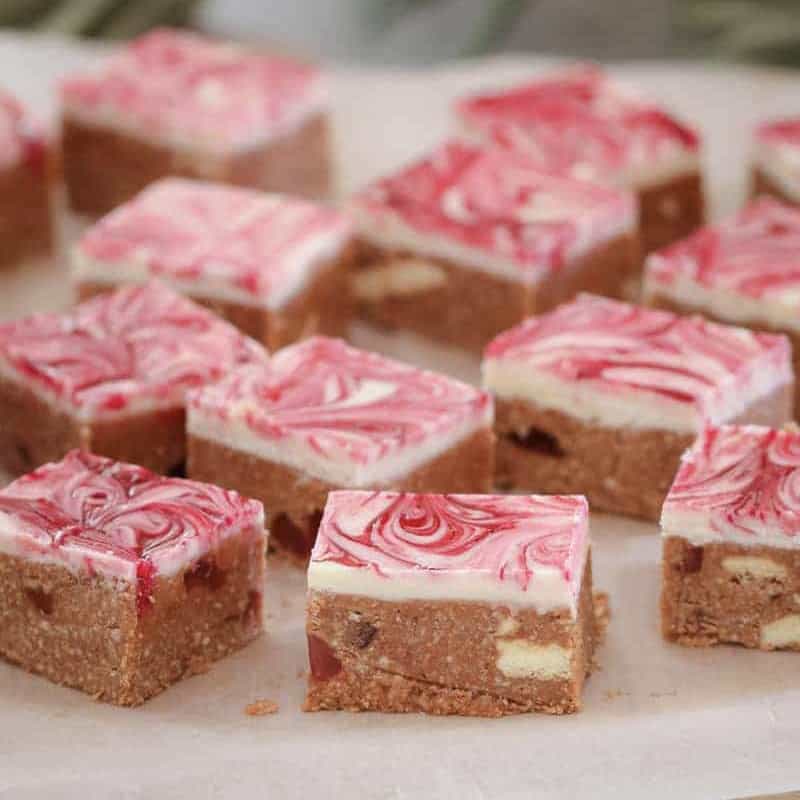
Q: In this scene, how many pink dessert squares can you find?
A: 13